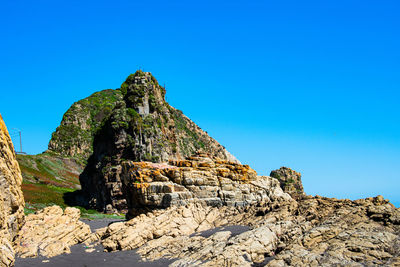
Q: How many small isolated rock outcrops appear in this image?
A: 1